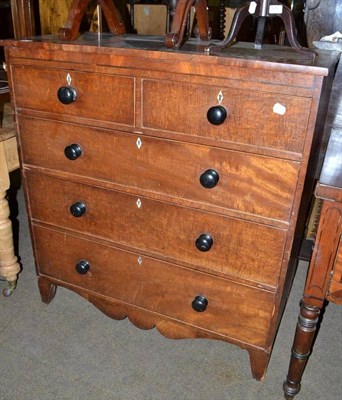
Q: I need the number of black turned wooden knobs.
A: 8